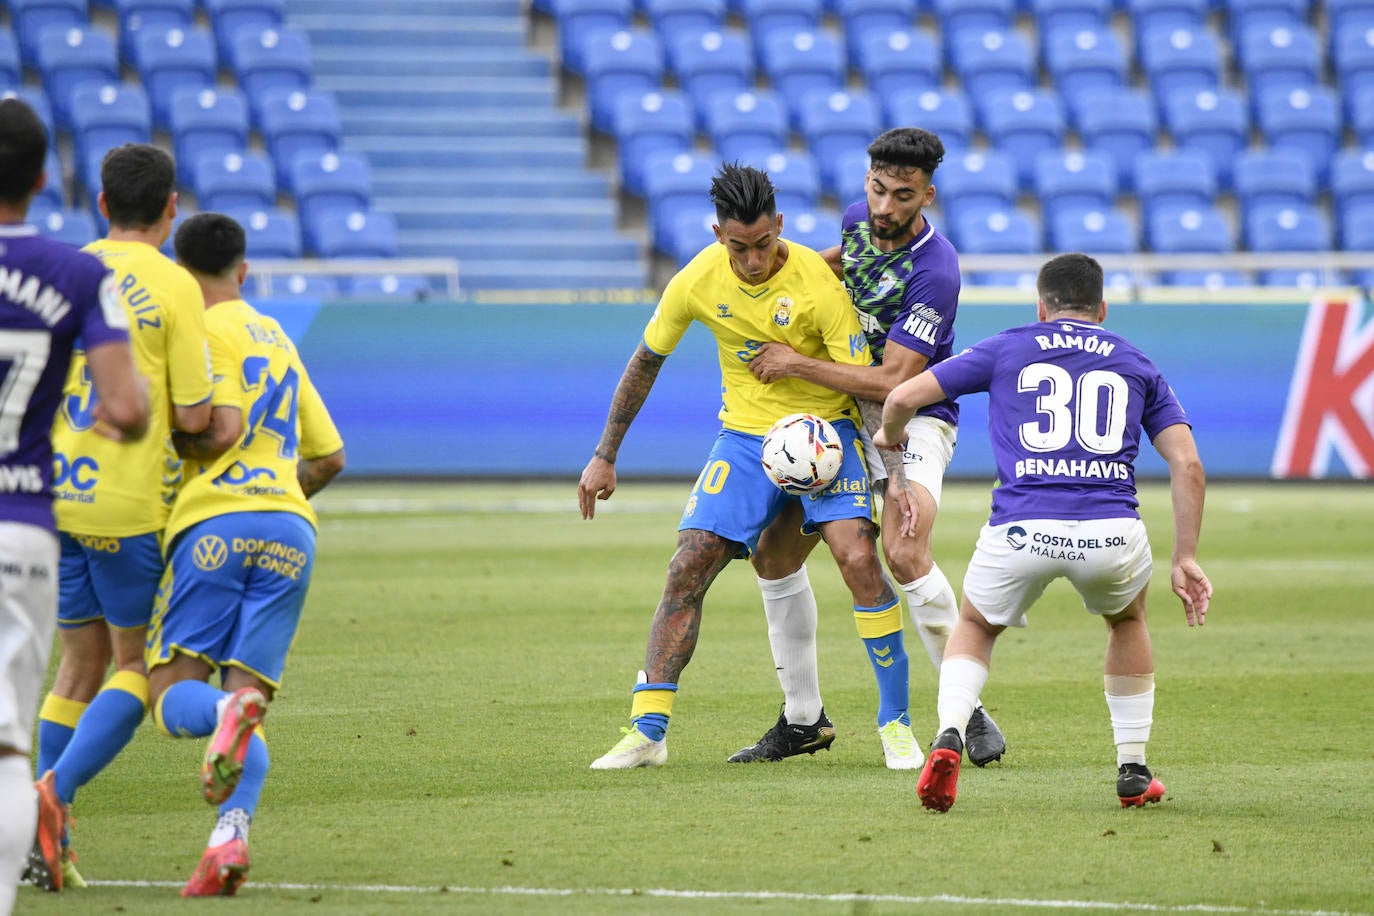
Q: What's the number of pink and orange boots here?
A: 3